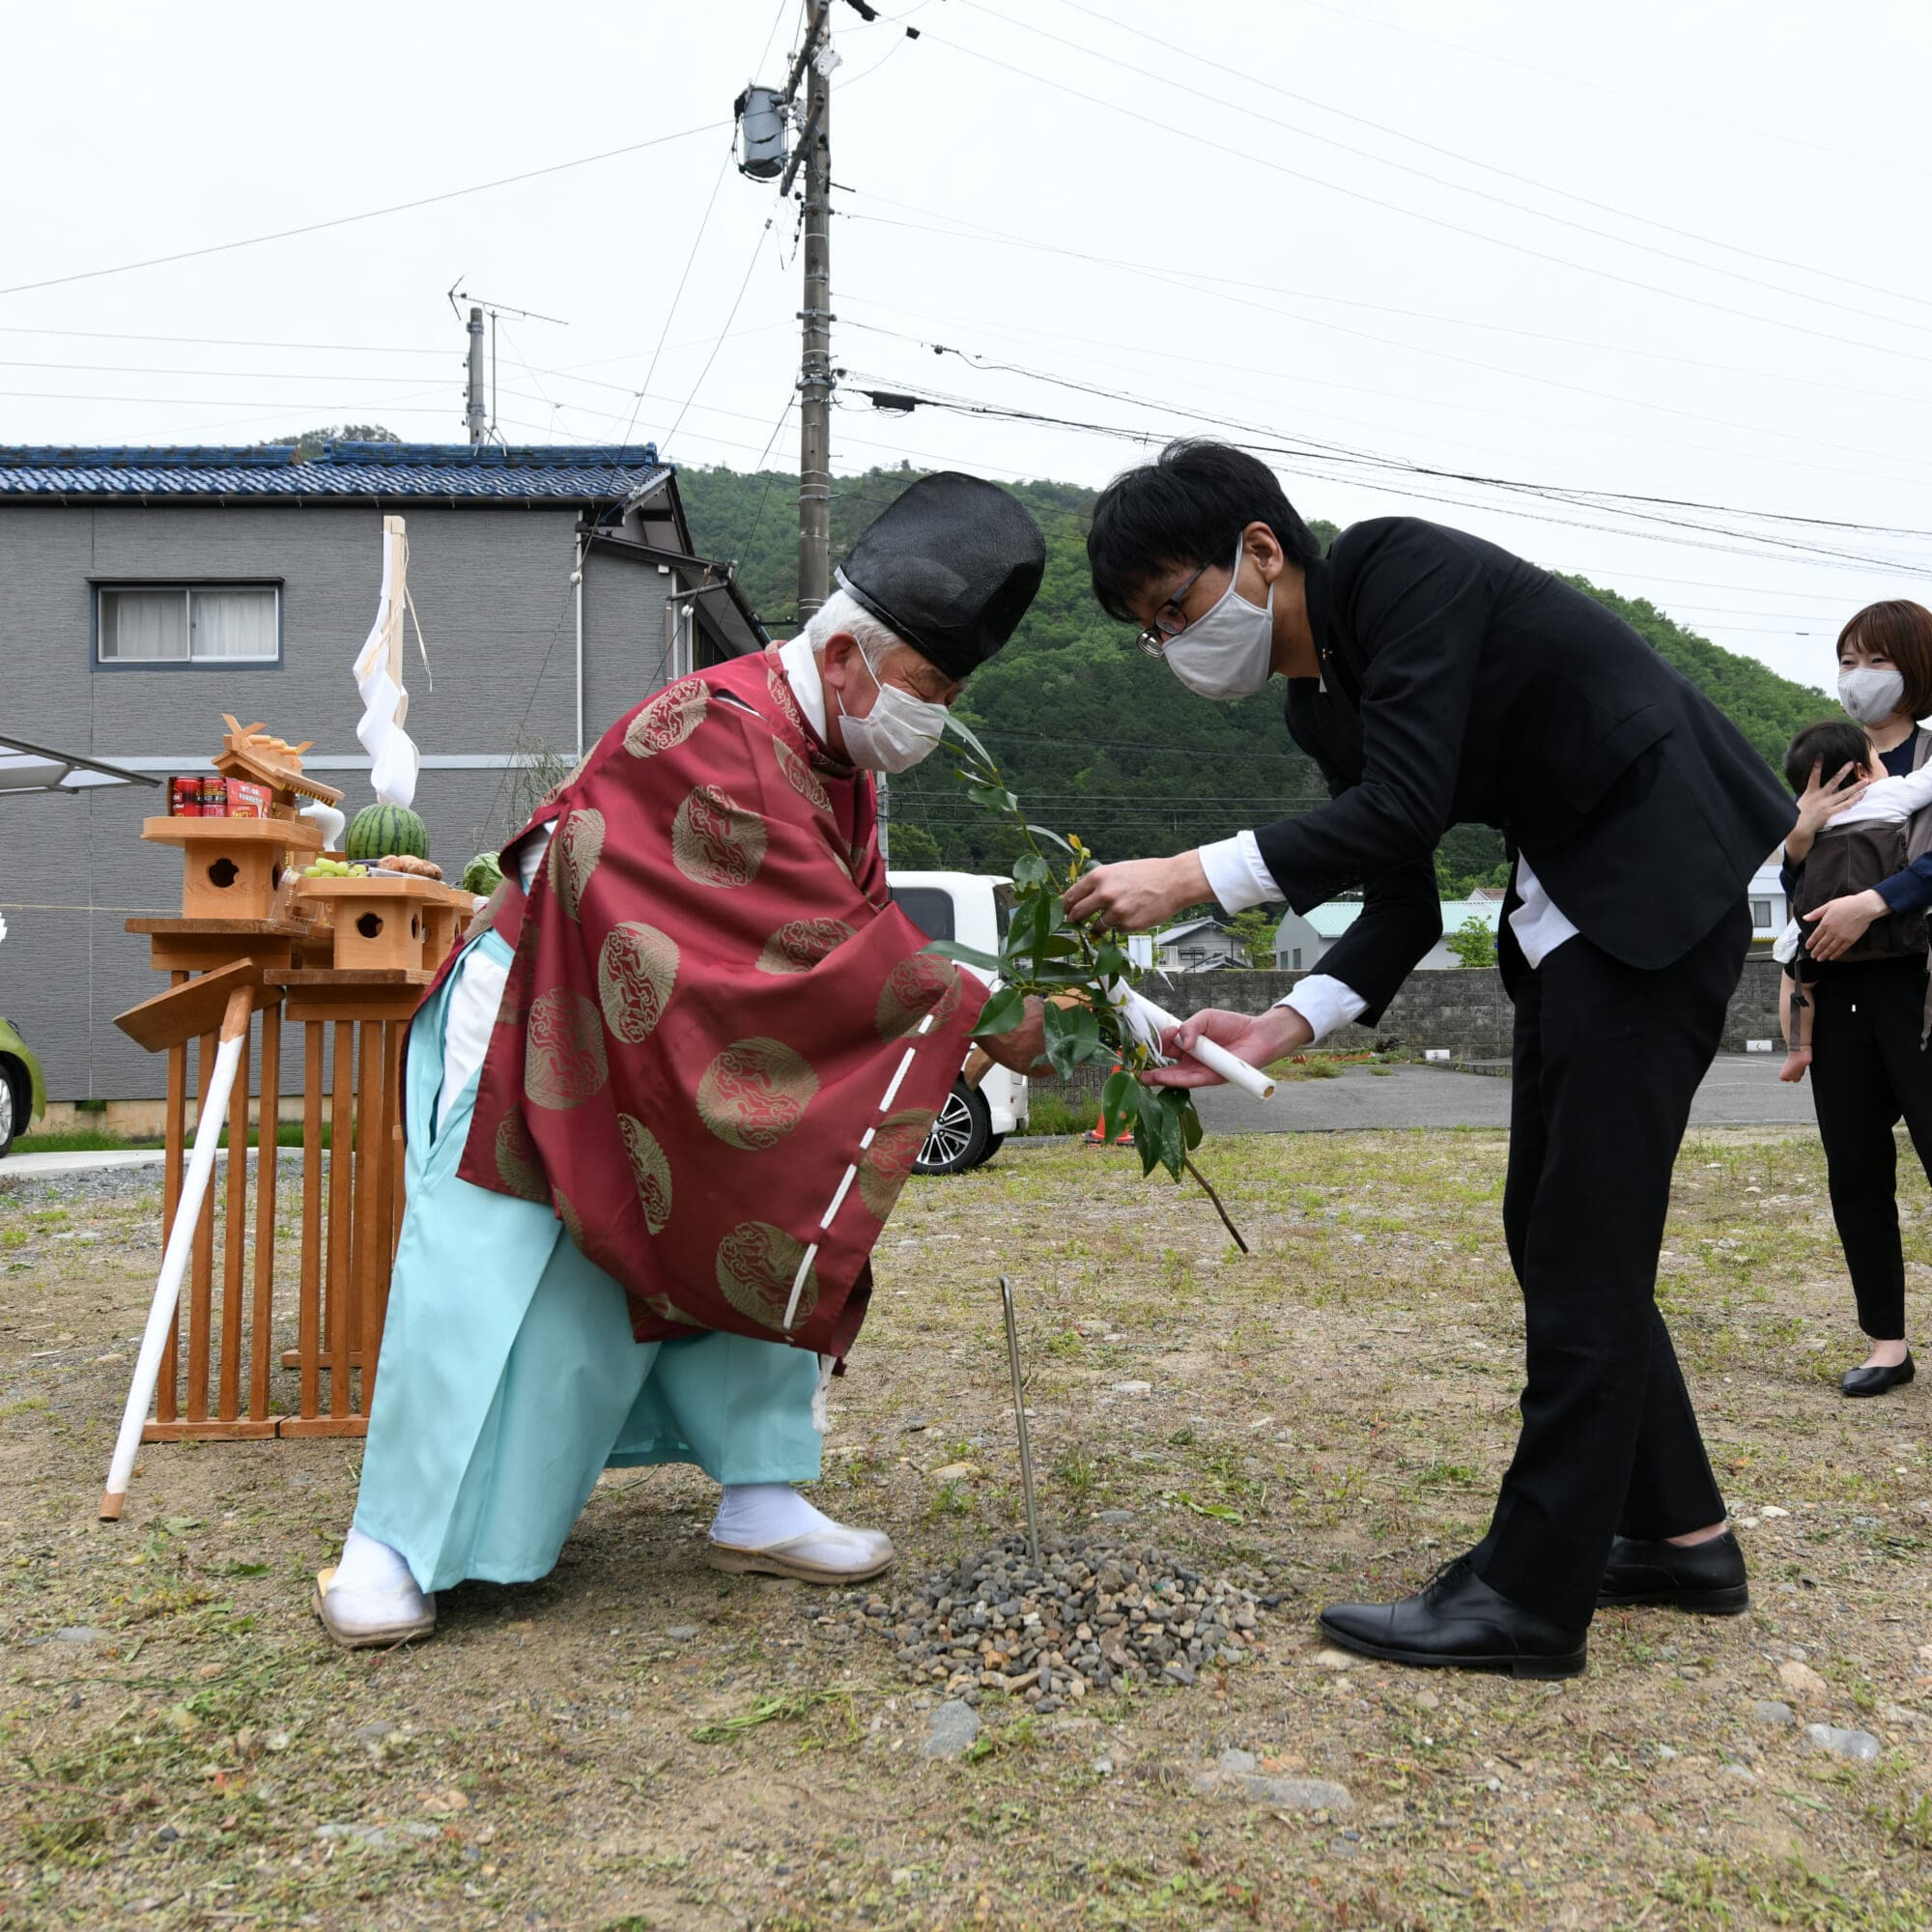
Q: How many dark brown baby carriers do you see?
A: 1